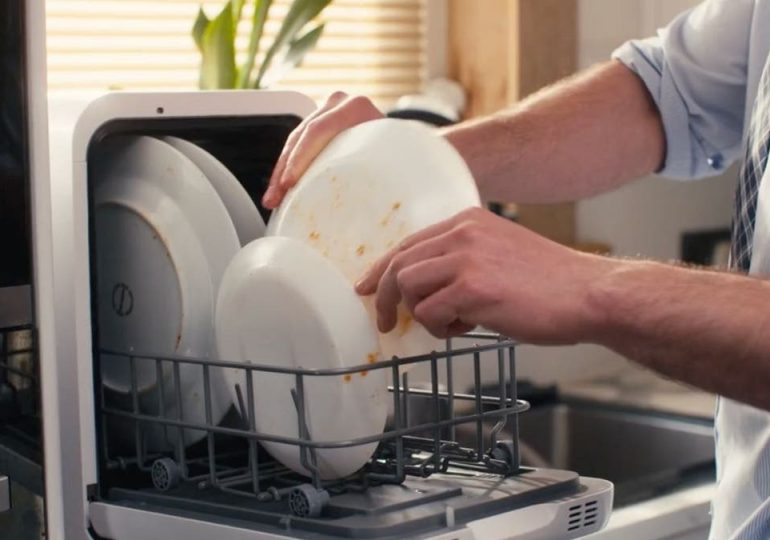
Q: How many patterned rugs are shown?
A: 0